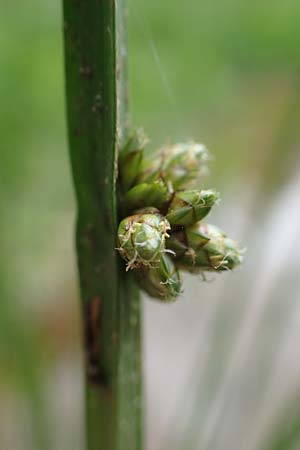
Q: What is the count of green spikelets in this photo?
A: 7